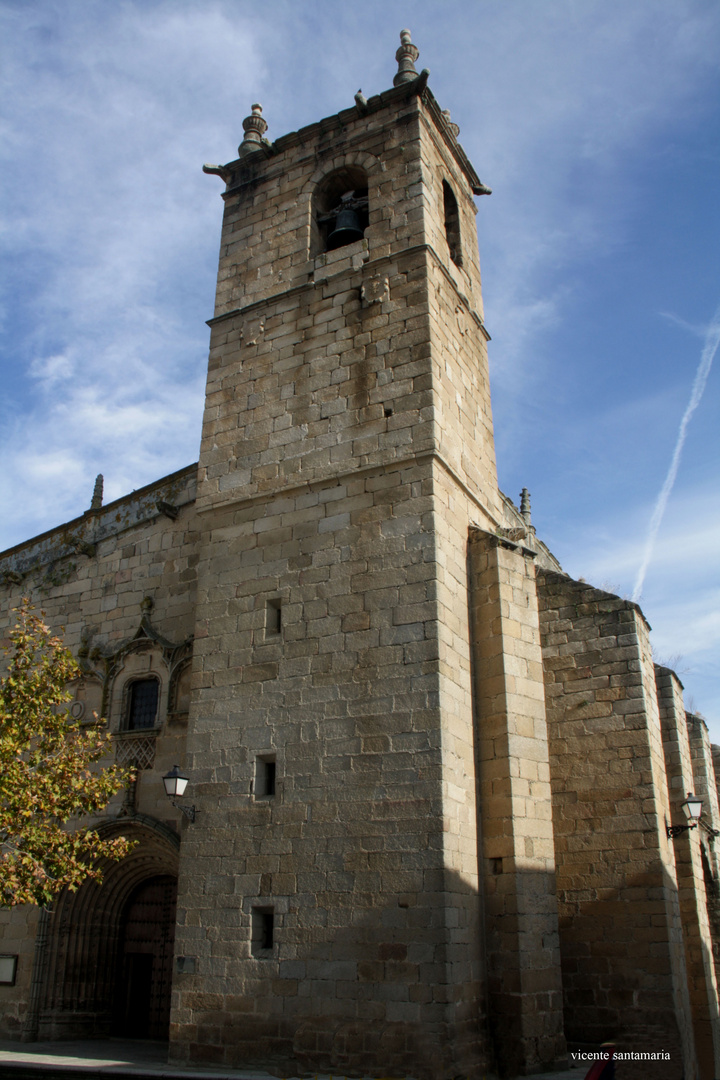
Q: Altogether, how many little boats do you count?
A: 0